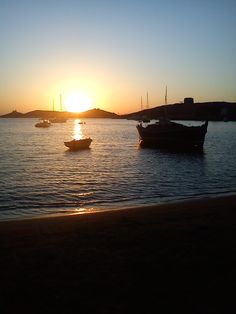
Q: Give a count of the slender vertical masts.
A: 5